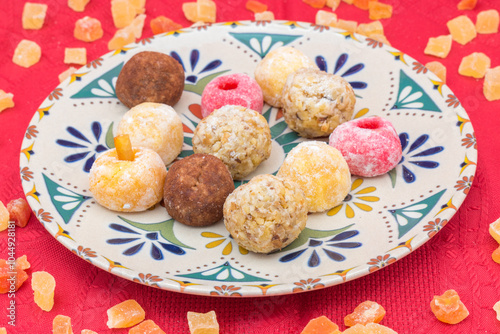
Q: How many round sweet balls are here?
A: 11